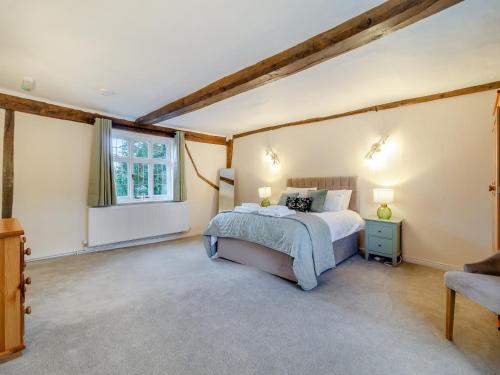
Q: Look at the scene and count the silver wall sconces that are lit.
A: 2